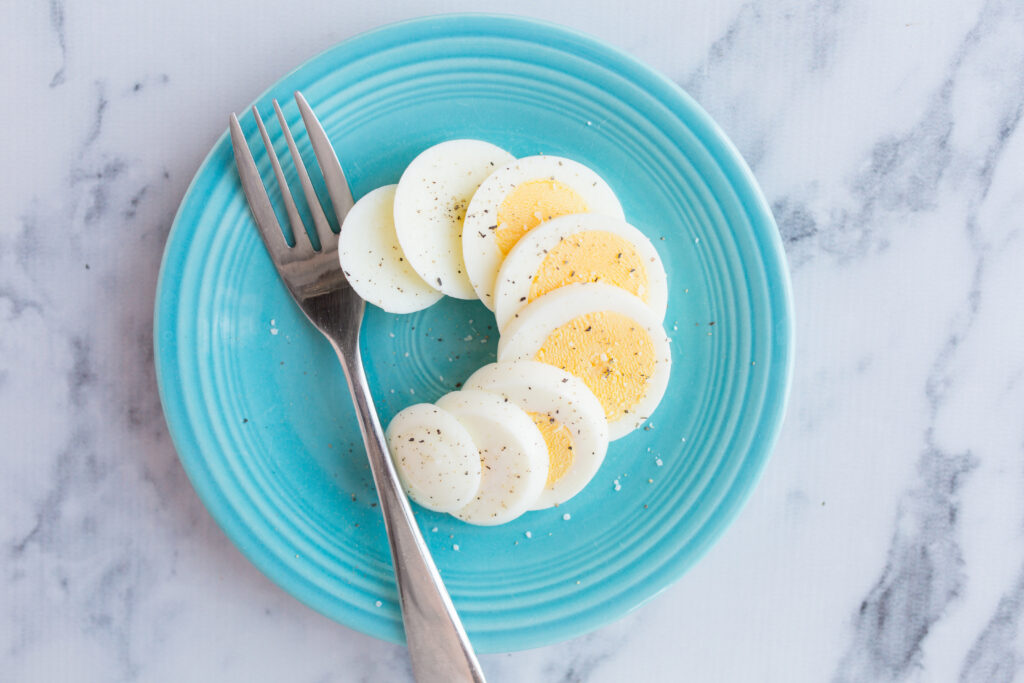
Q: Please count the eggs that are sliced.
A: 1